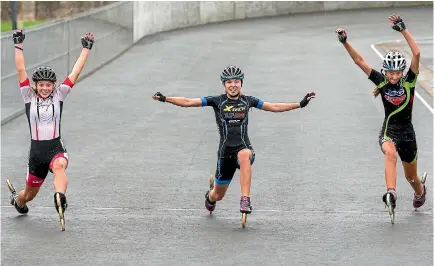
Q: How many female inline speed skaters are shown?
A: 3